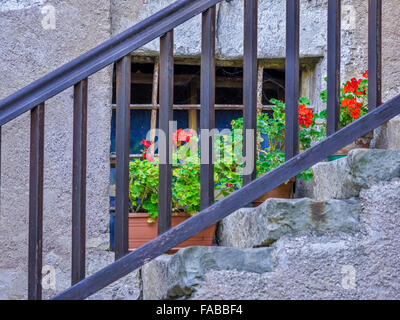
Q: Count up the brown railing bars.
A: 9